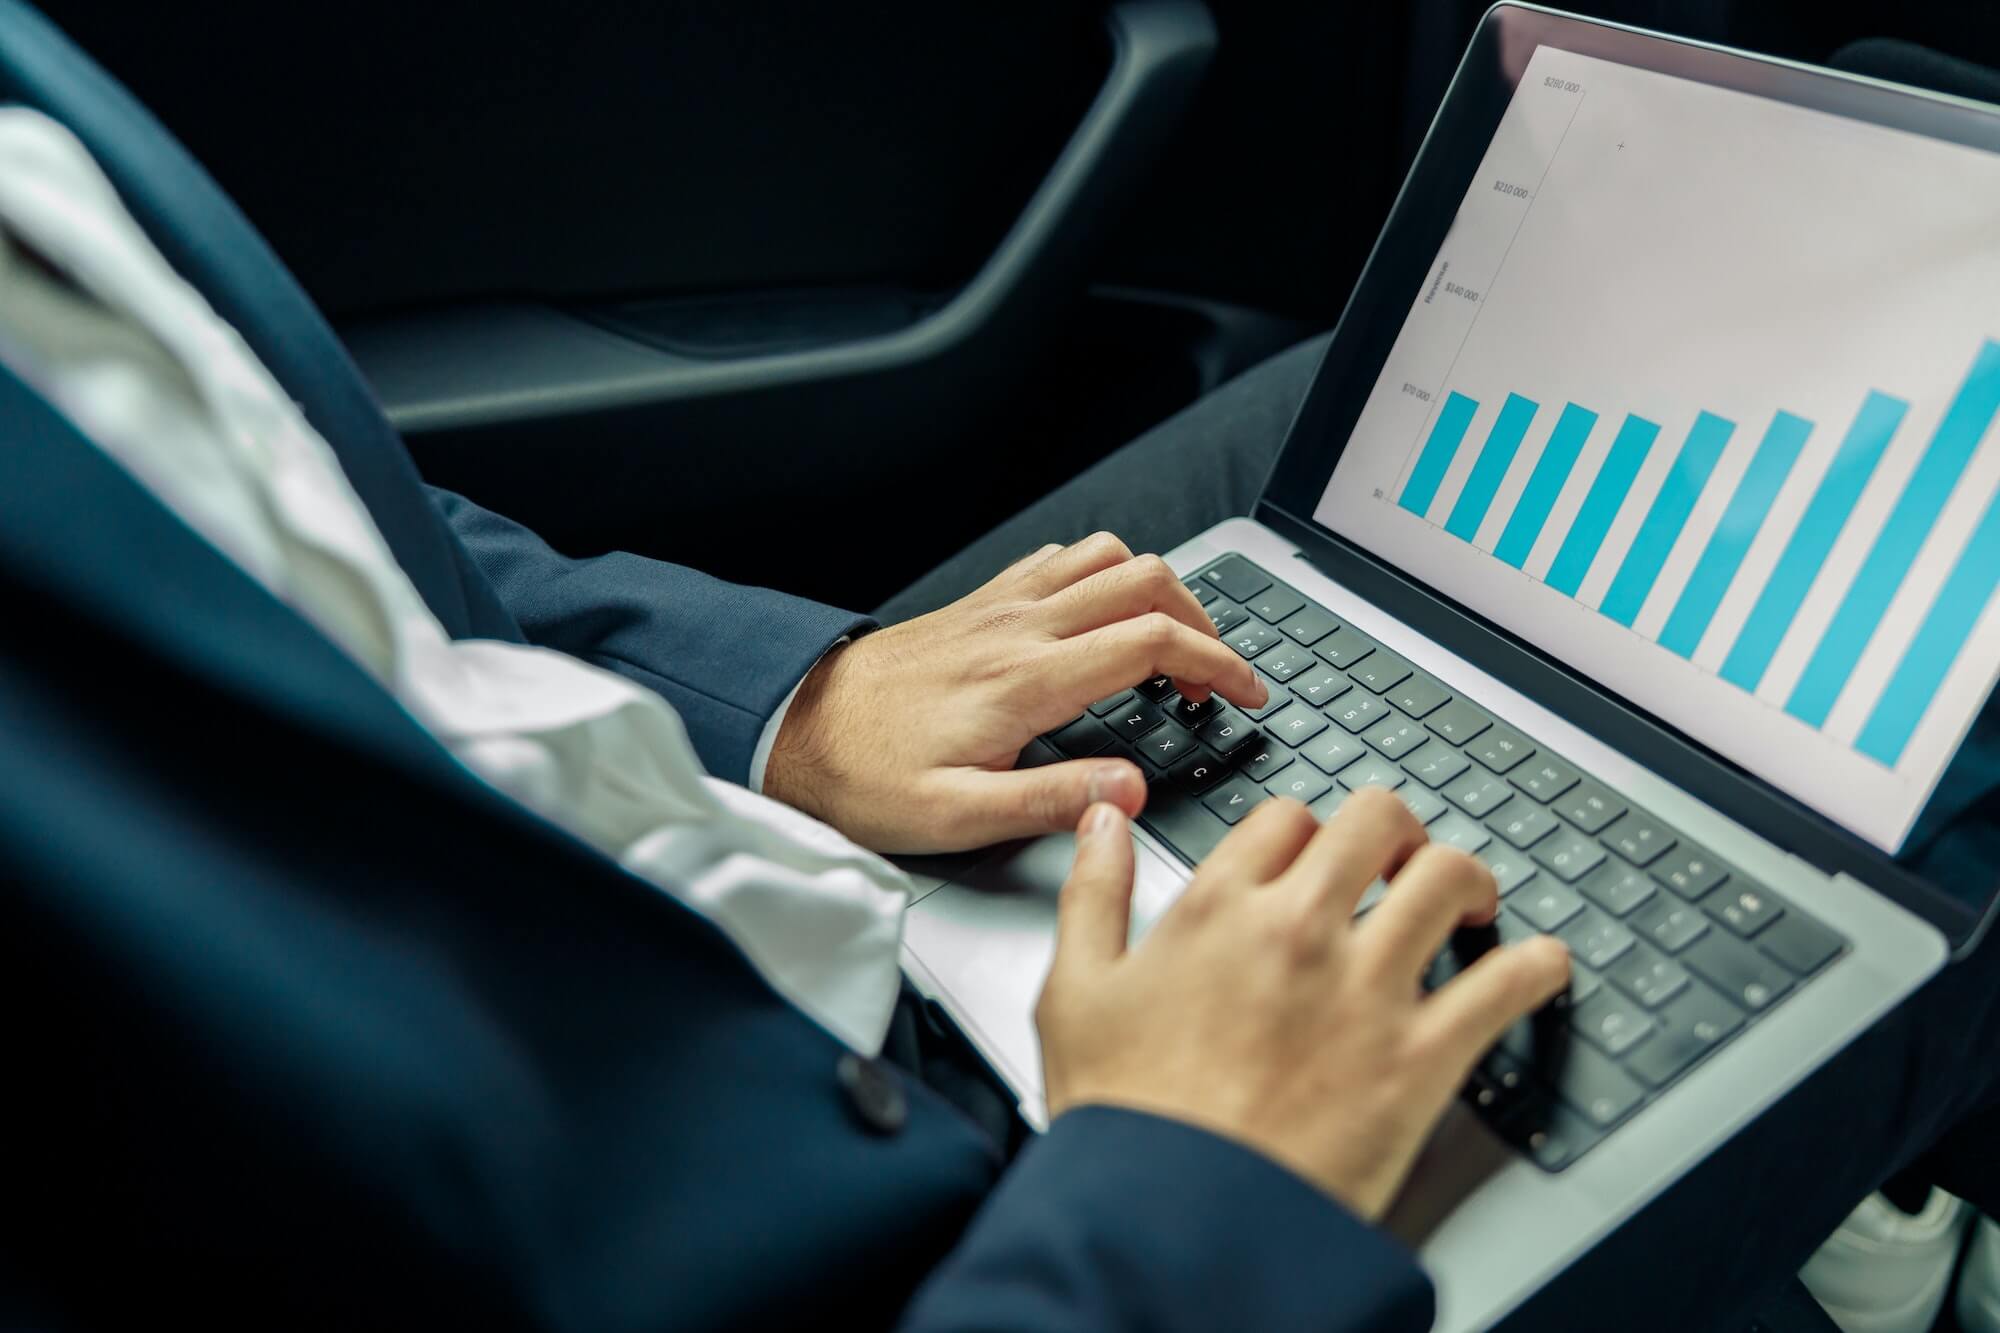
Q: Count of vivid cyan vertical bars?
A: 9